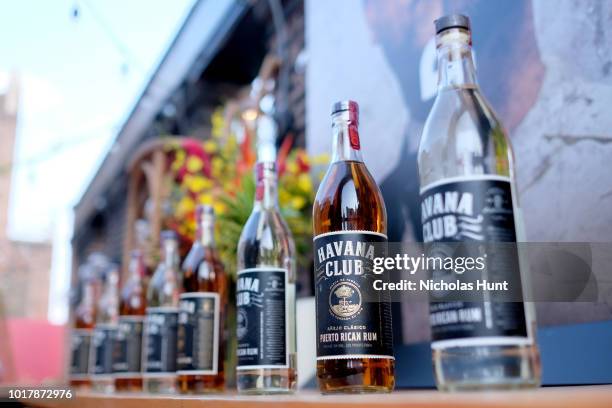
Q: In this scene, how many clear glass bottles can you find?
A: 4